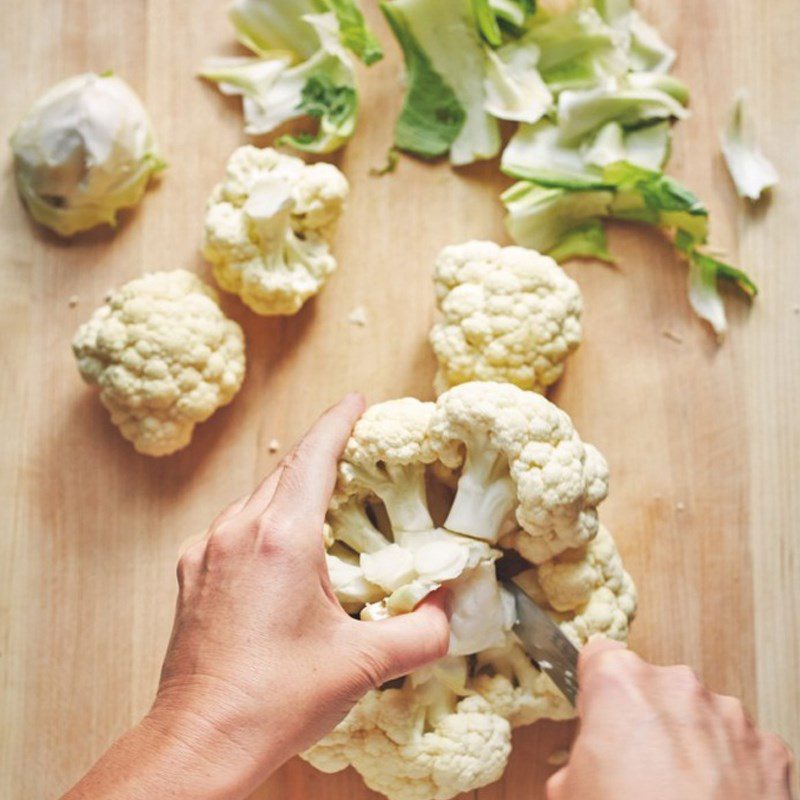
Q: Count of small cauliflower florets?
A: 3